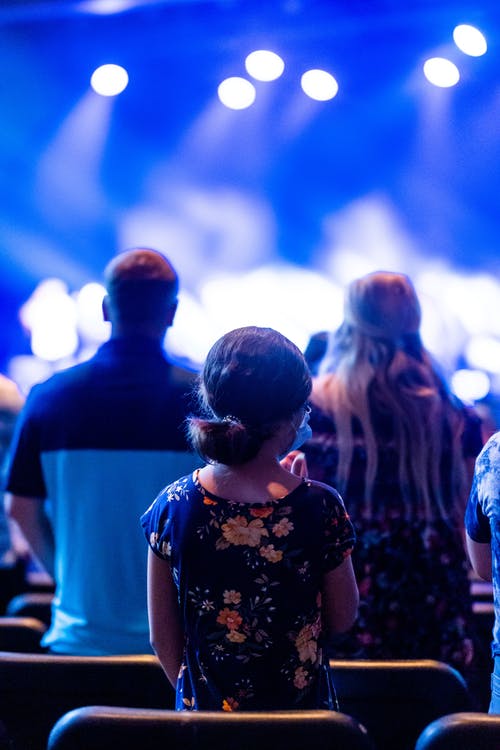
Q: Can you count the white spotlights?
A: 6